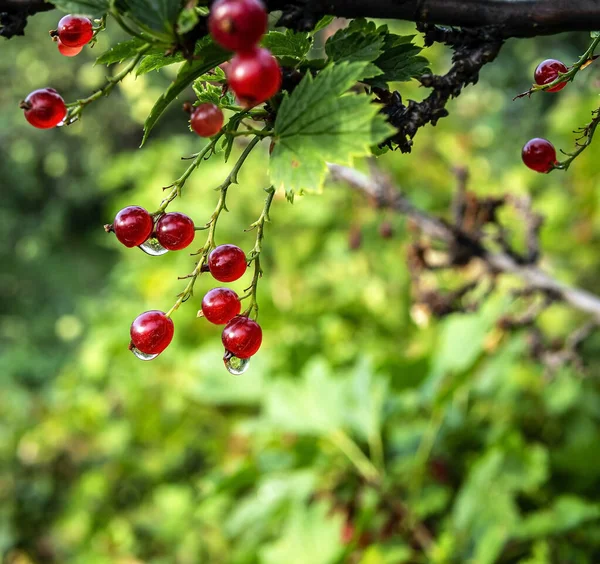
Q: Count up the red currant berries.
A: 14